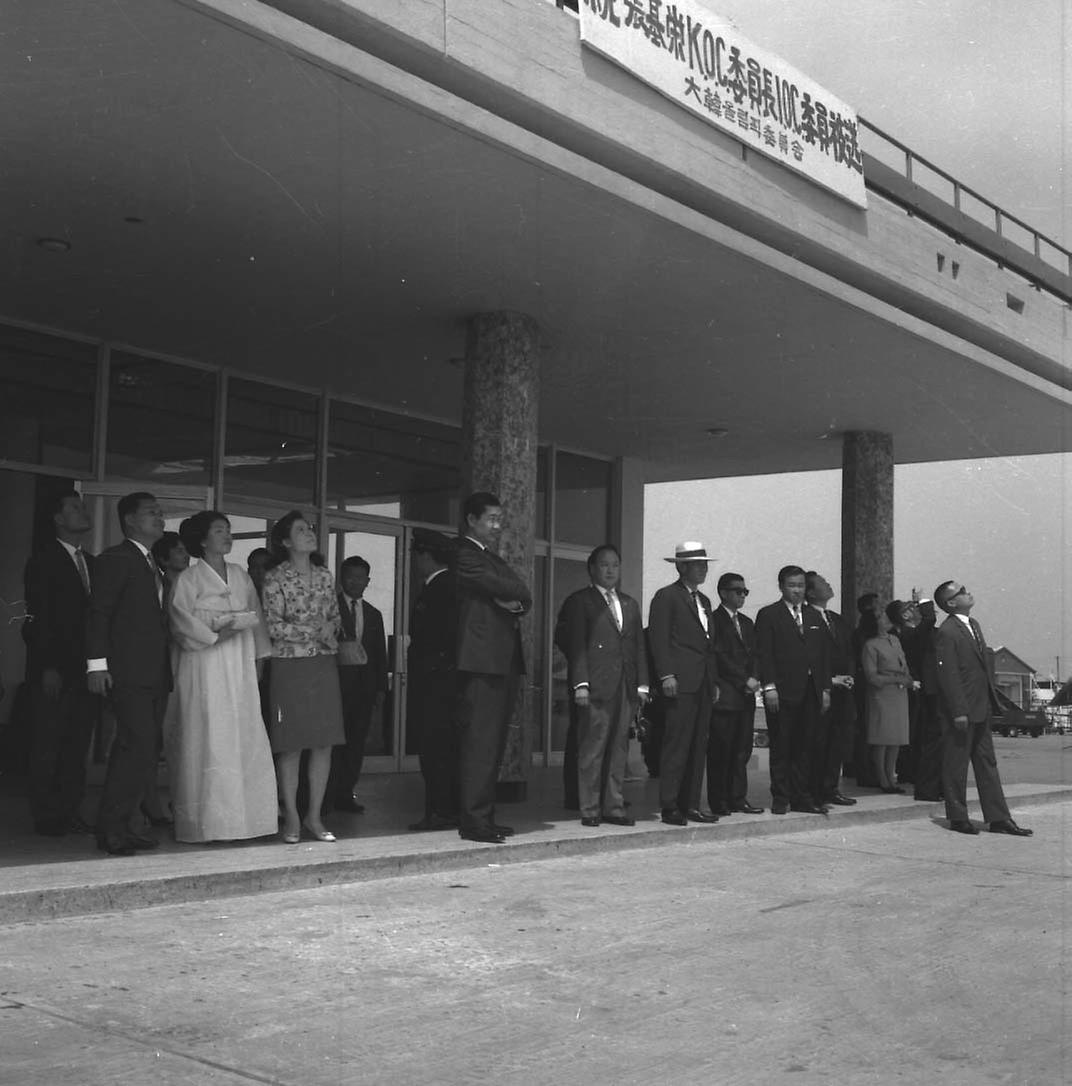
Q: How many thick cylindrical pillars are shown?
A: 2